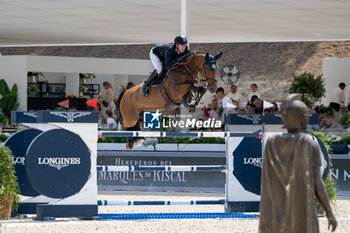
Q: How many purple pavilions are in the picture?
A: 0